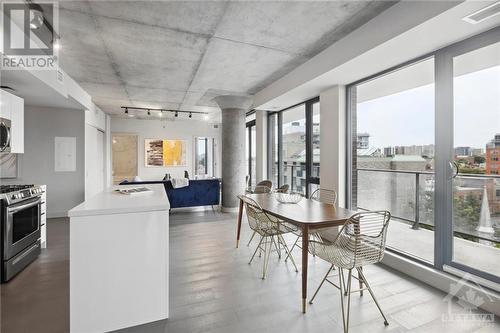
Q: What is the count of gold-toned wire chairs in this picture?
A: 4